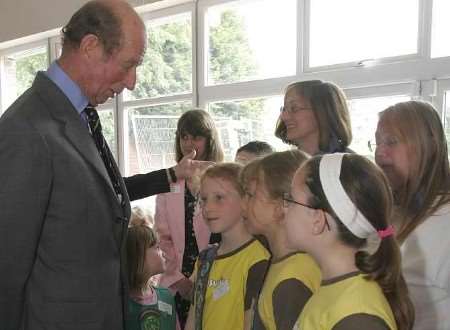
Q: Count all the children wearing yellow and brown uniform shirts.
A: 3